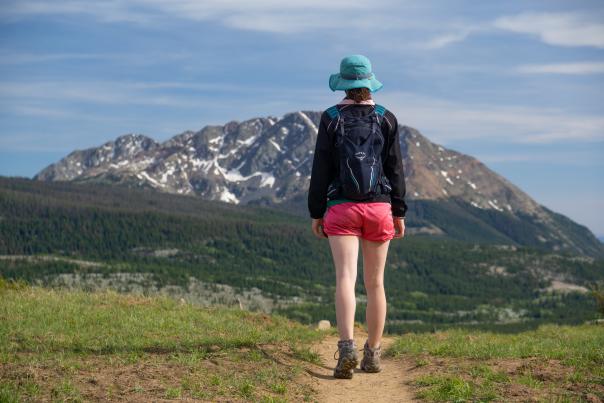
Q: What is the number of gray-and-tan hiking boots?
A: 2